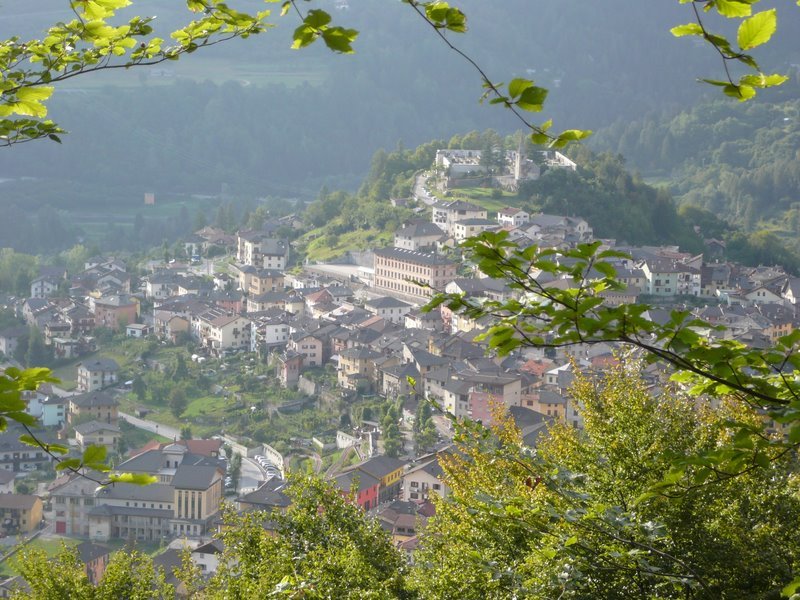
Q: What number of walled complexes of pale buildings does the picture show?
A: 1